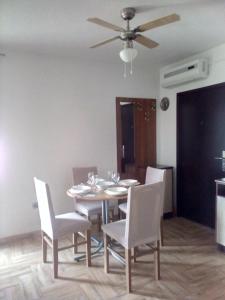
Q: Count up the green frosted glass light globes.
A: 0